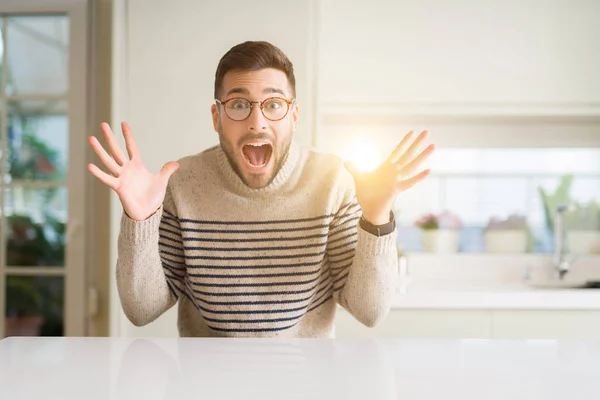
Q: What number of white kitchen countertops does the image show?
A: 2